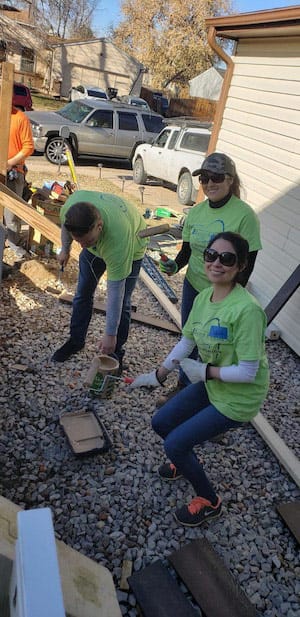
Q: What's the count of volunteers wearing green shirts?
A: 3